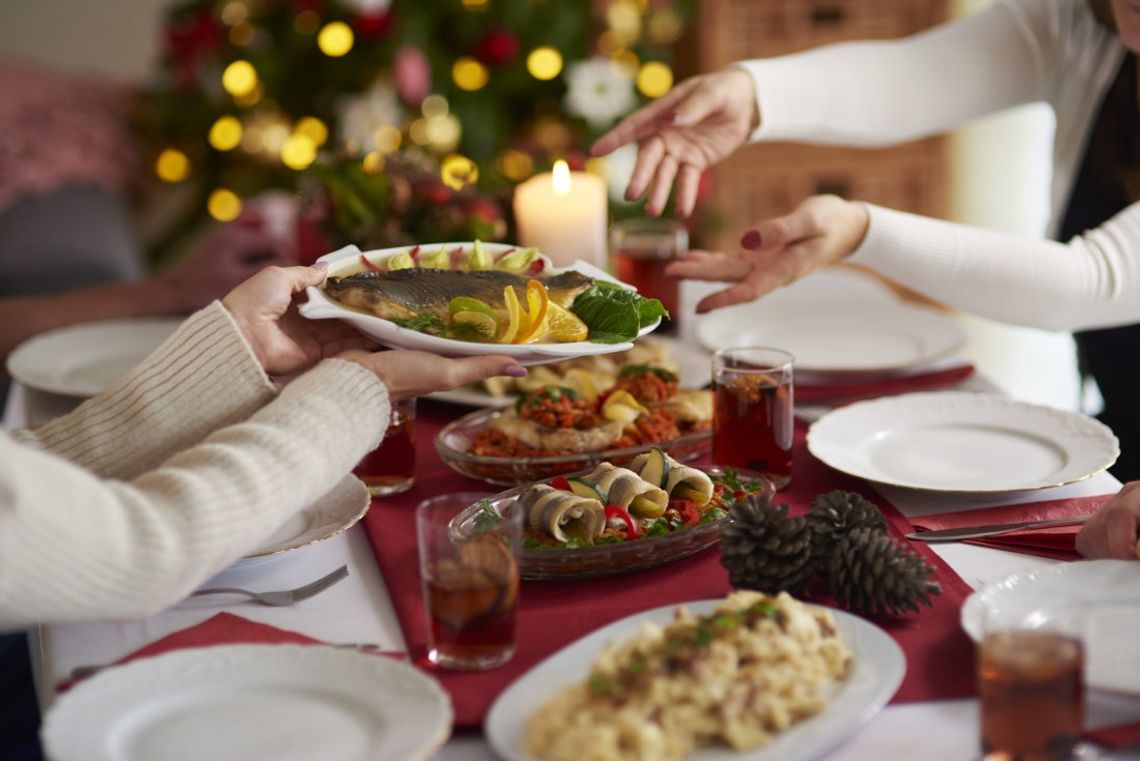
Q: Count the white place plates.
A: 6